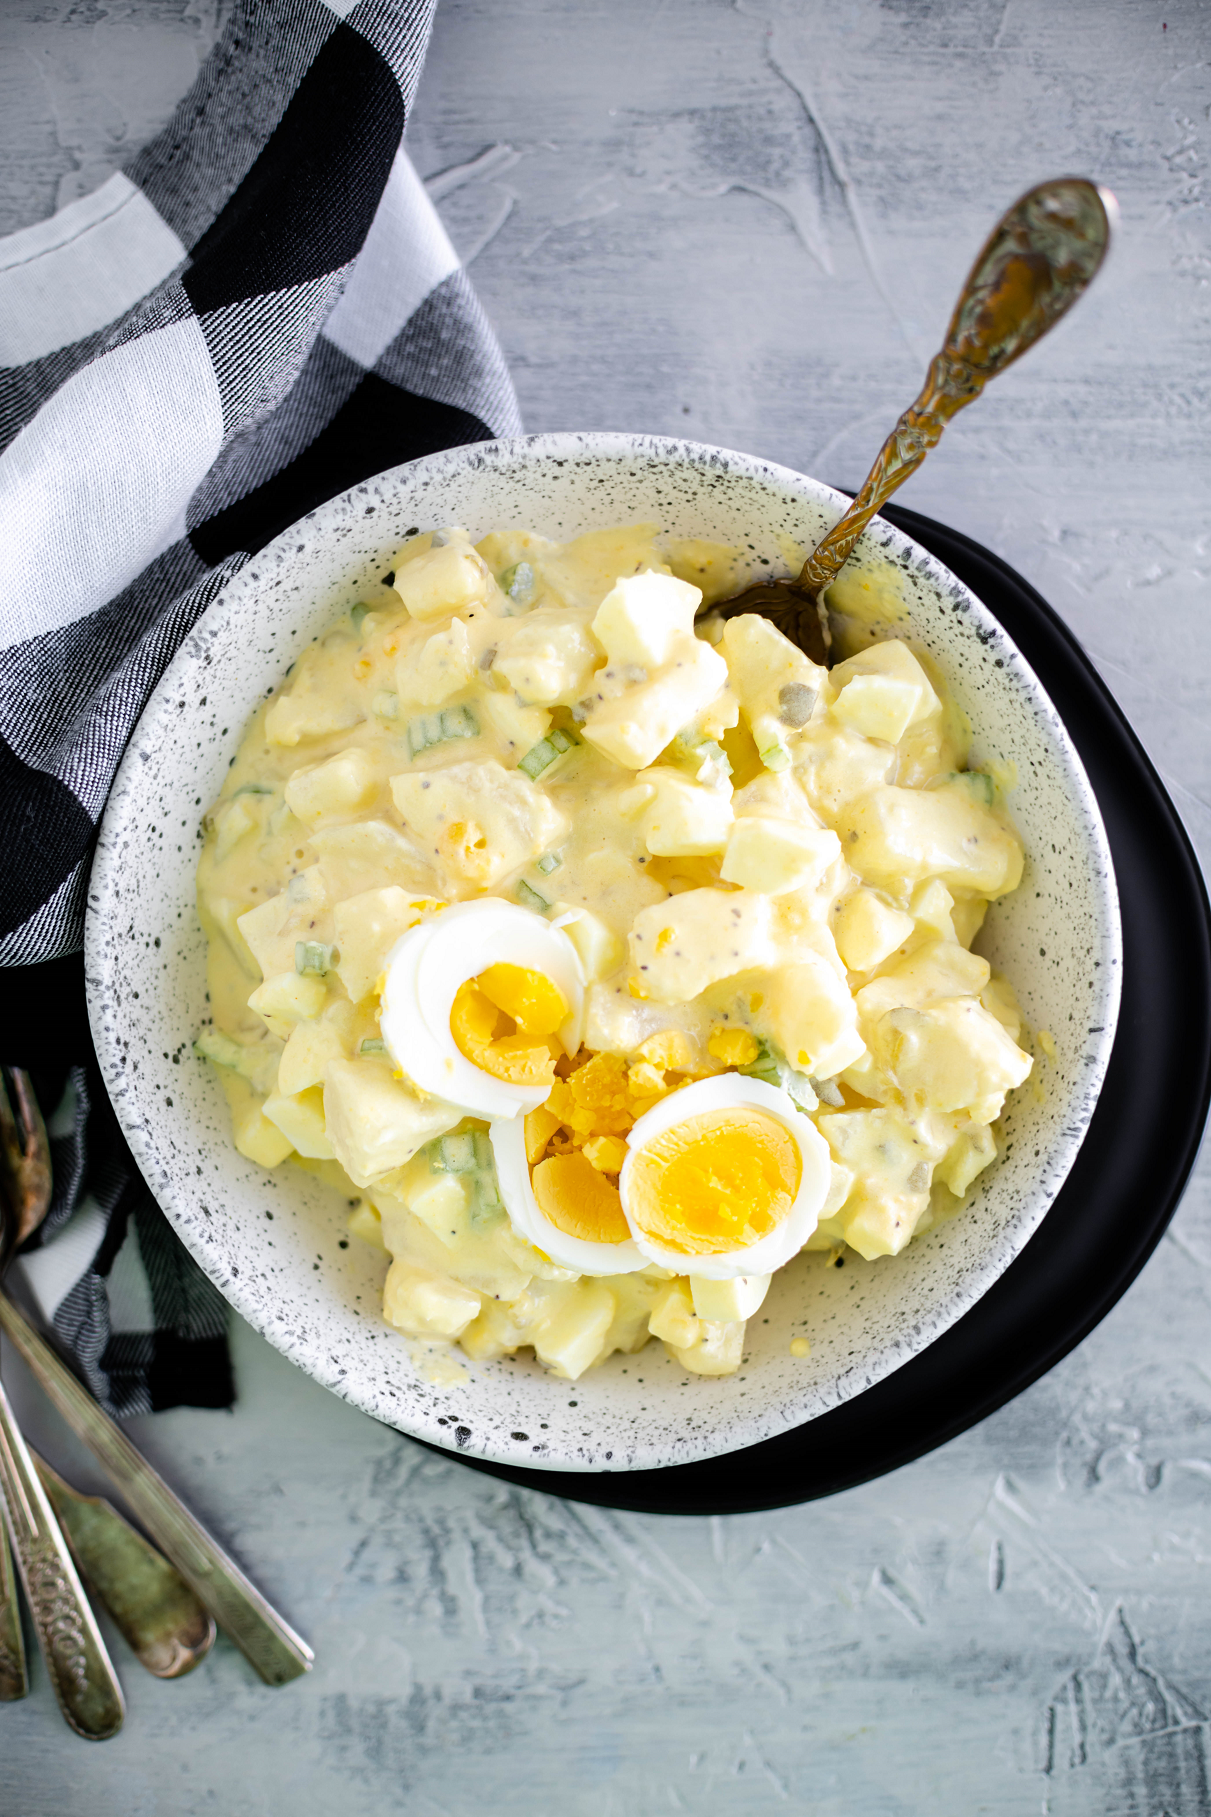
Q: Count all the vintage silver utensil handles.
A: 4